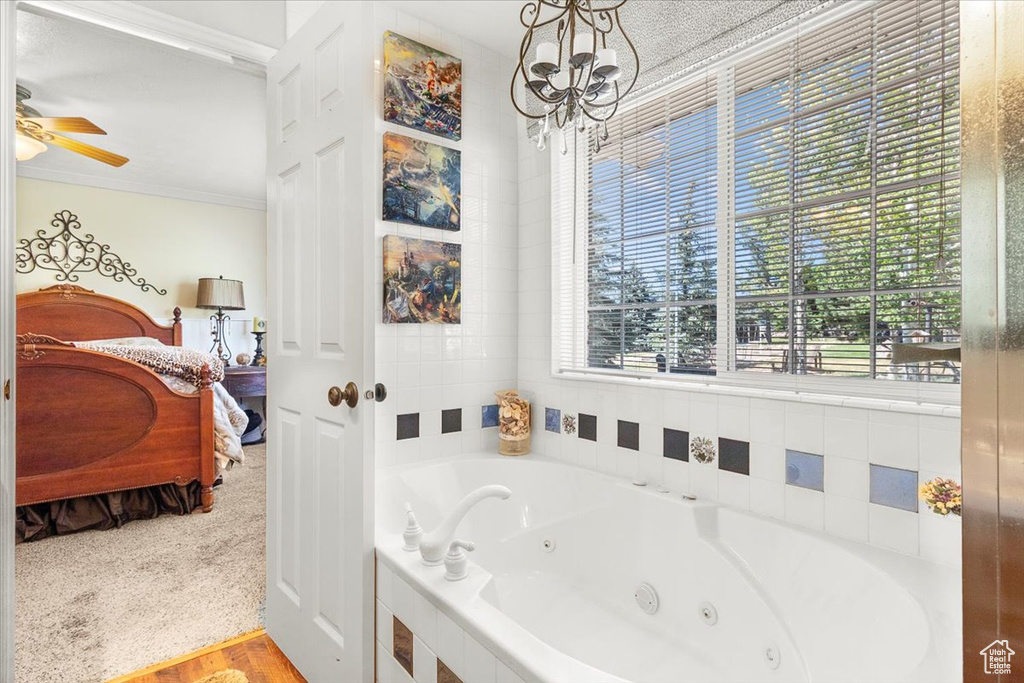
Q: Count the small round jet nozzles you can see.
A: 3